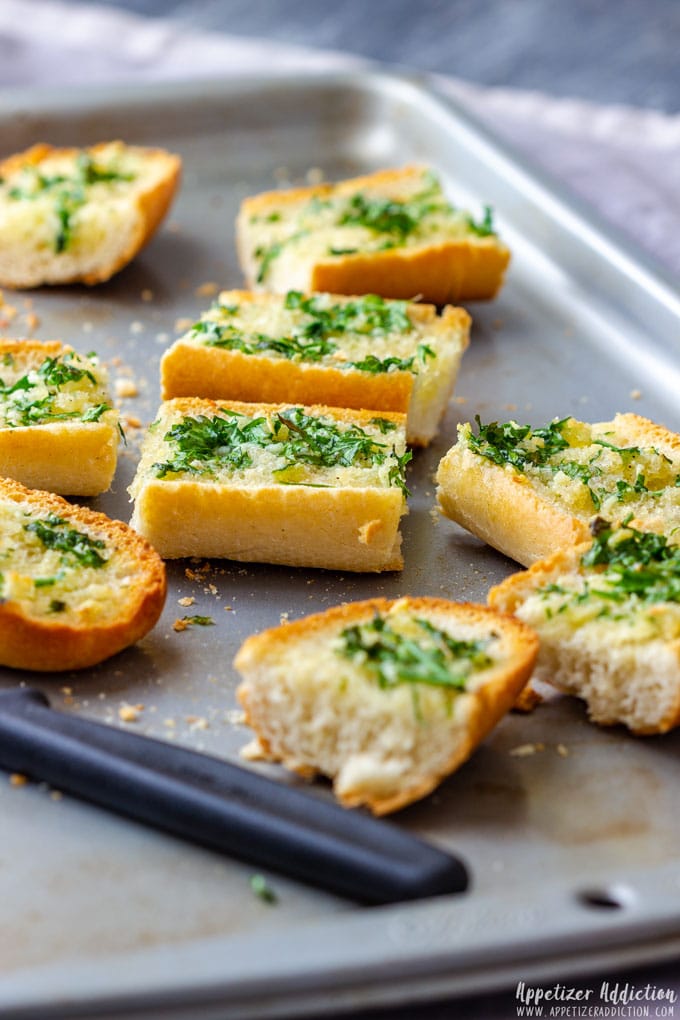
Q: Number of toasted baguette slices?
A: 9